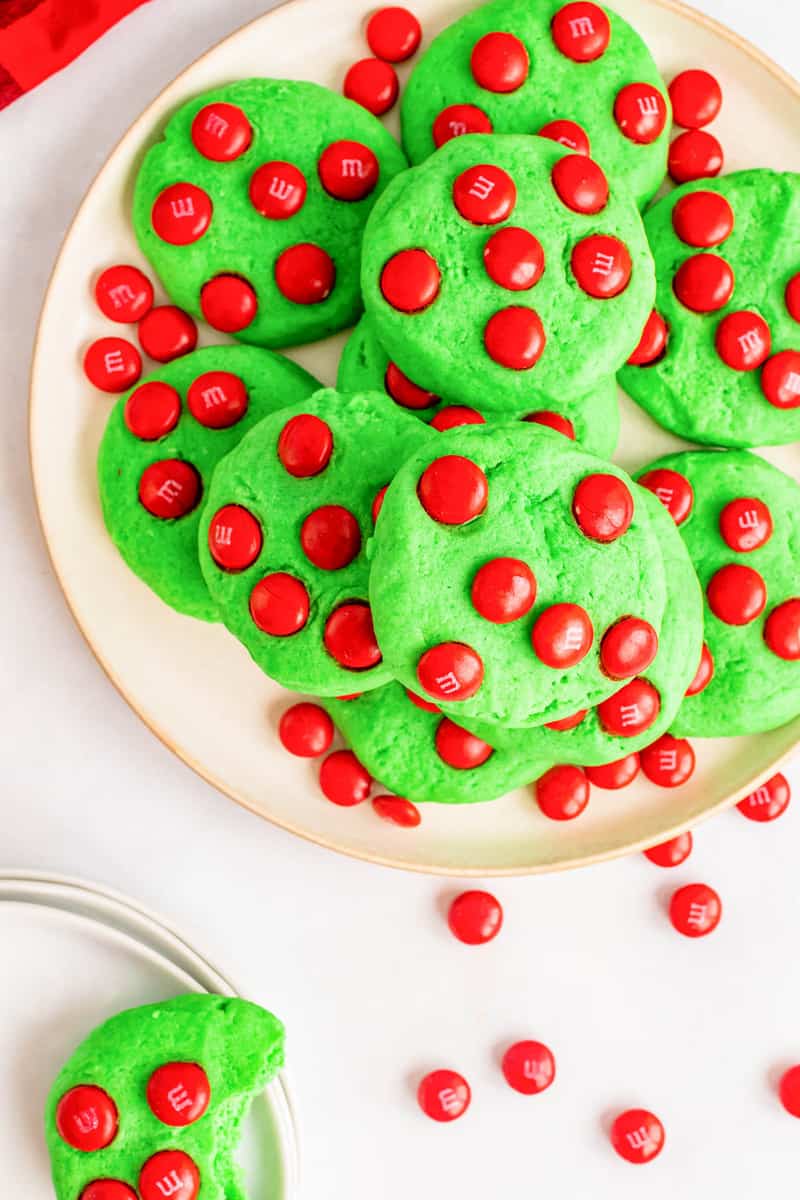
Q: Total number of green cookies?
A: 12